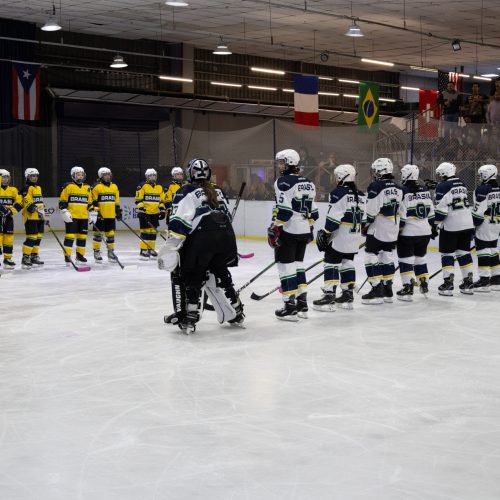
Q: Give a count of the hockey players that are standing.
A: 13